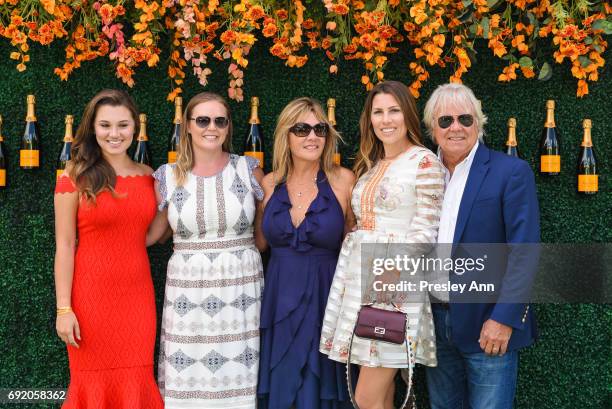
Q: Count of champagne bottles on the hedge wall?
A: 10